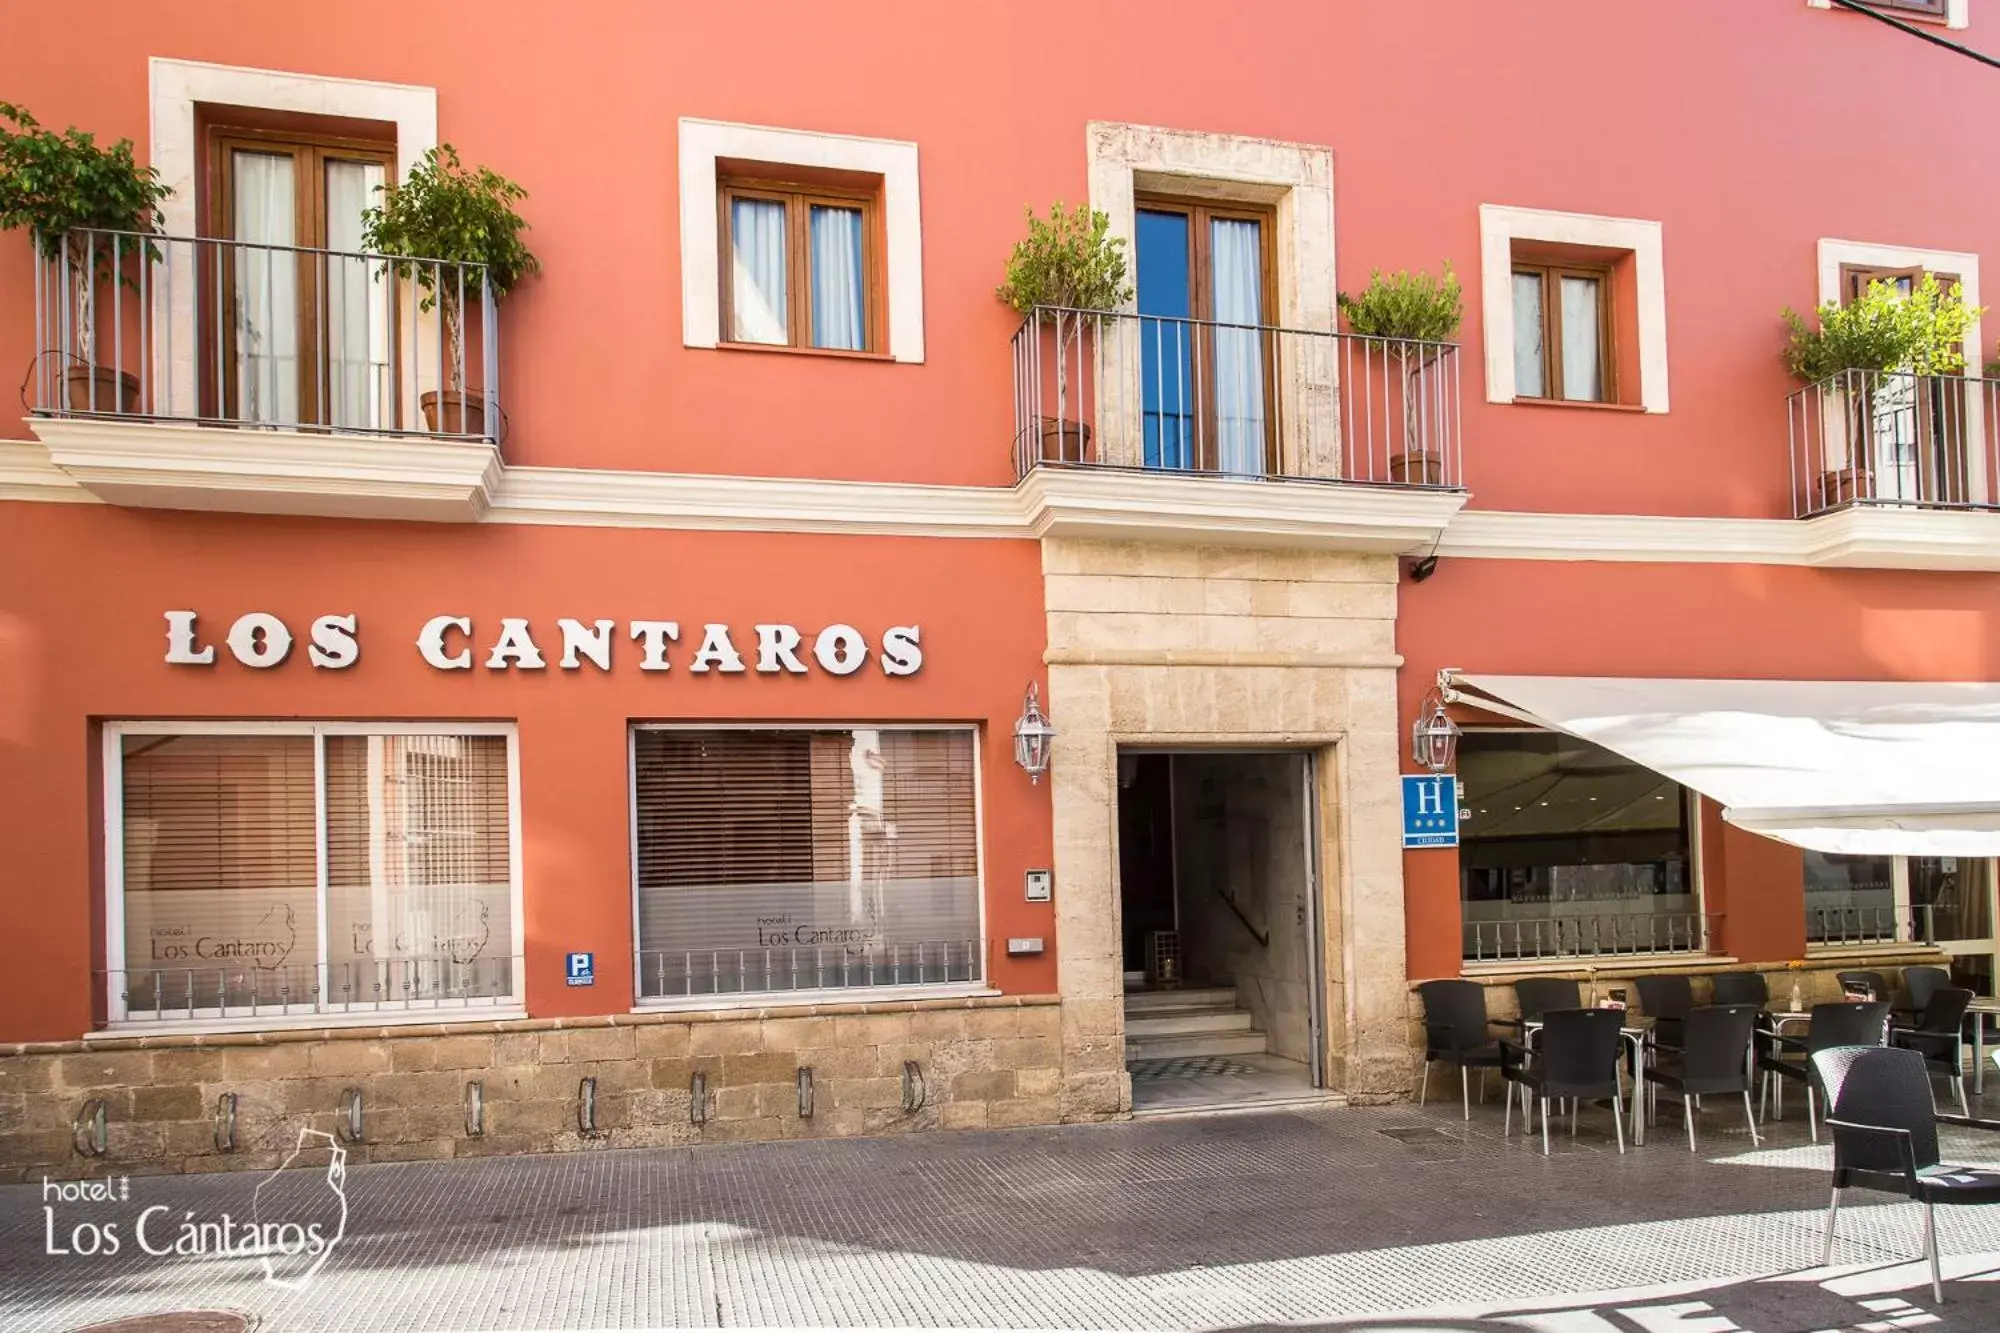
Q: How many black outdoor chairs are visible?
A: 11